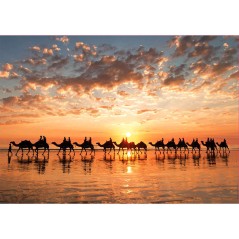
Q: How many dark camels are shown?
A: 14